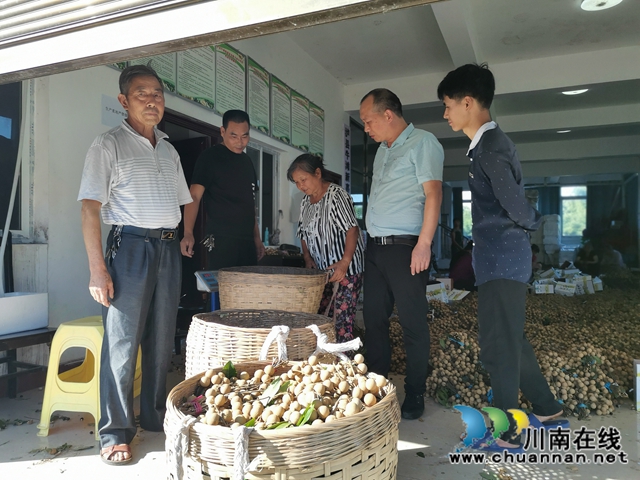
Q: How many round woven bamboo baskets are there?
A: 3